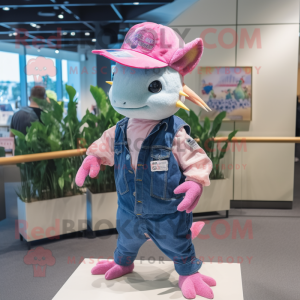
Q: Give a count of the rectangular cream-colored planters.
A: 3